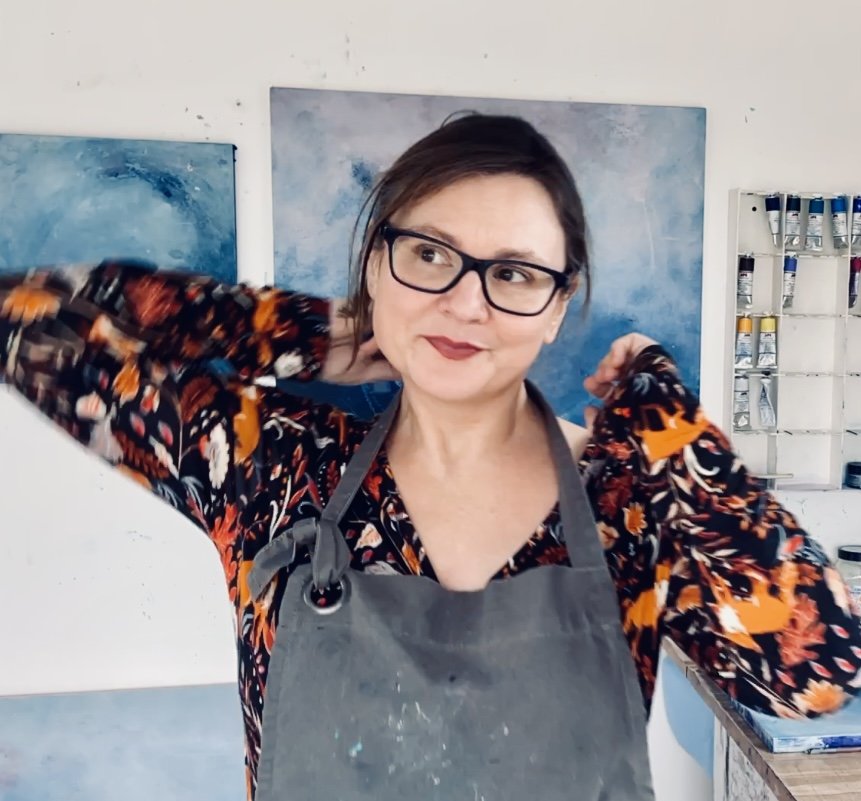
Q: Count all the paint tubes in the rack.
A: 12